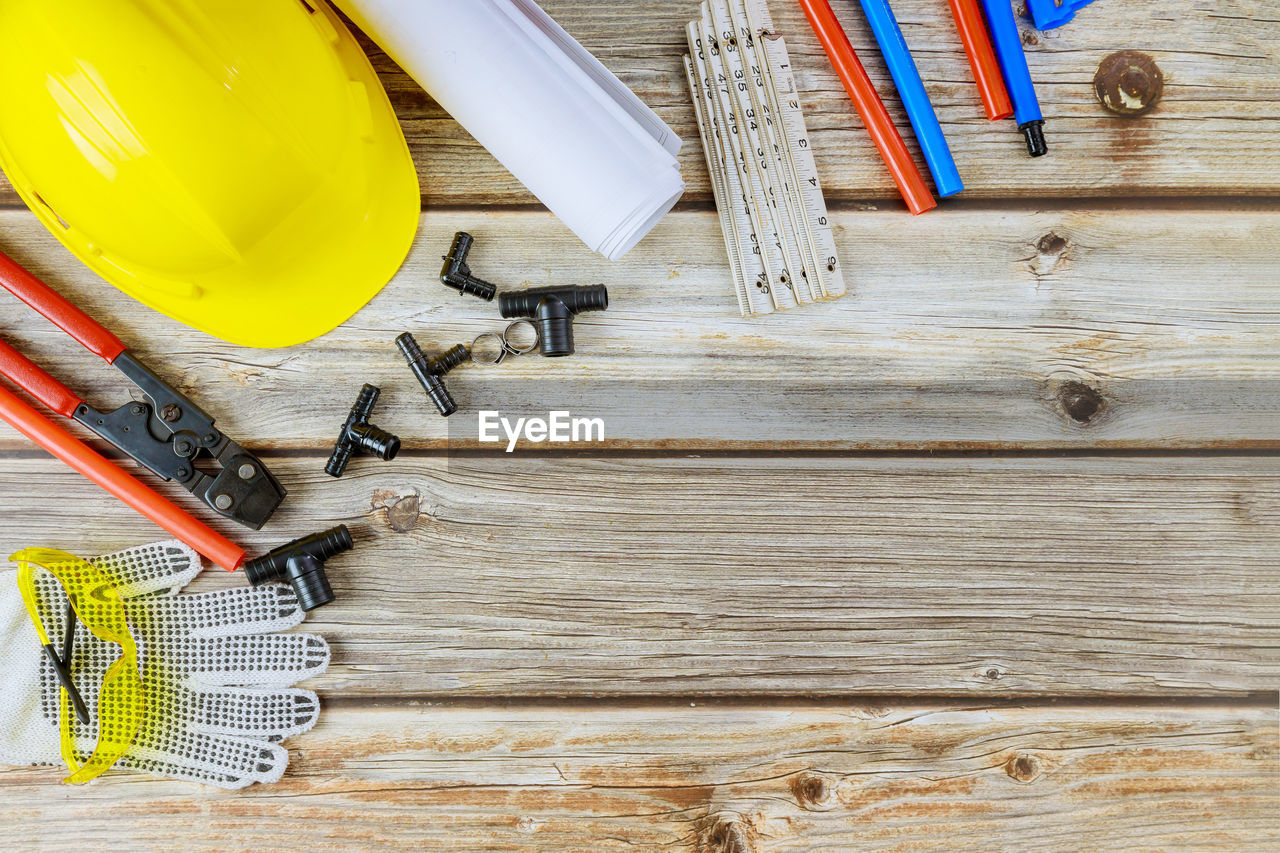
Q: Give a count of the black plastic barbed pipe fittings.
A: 5